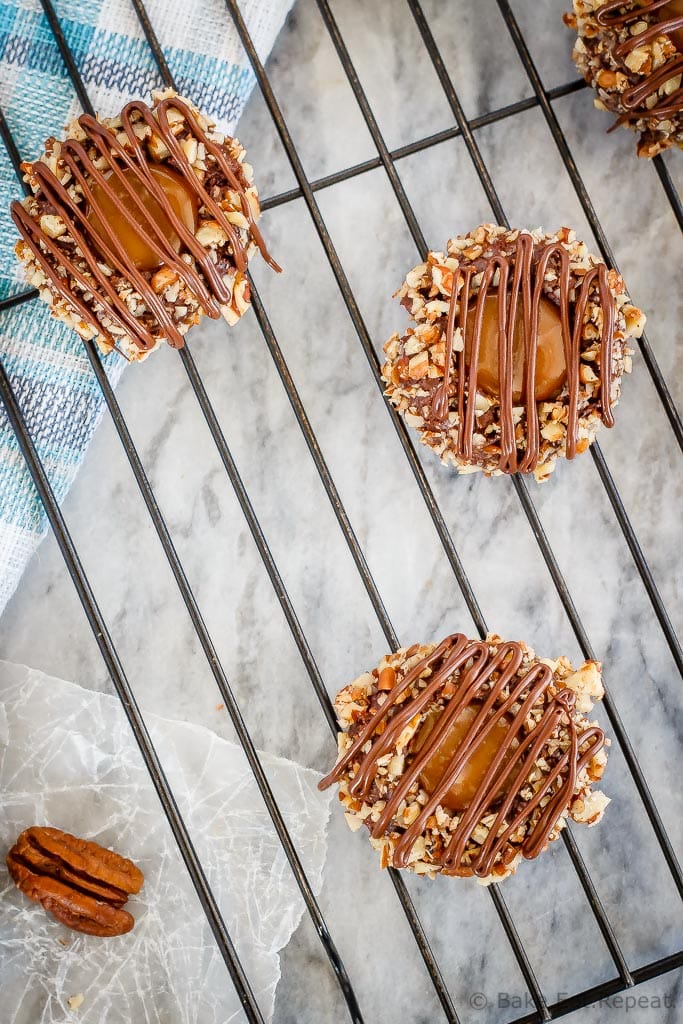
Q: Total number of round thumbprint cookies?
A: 4